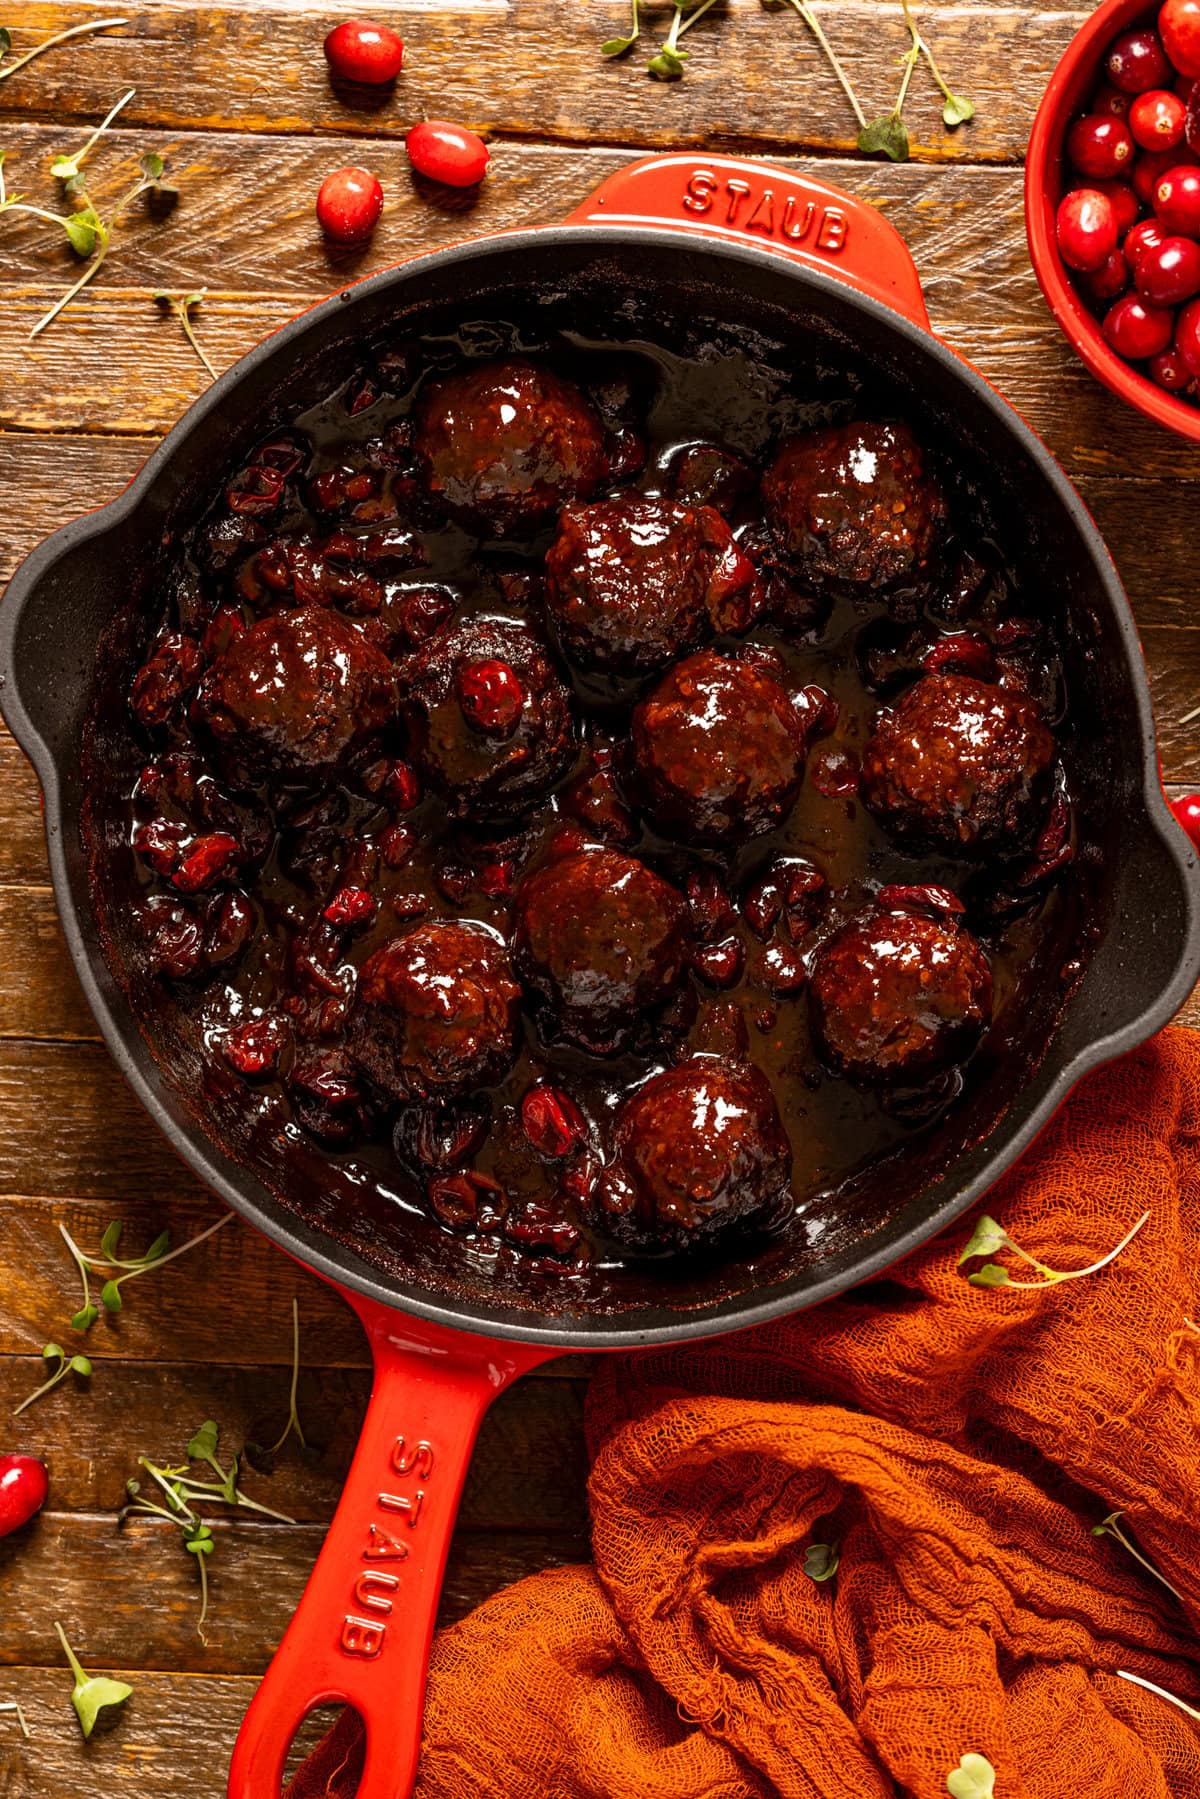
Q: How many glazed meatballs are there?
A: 11